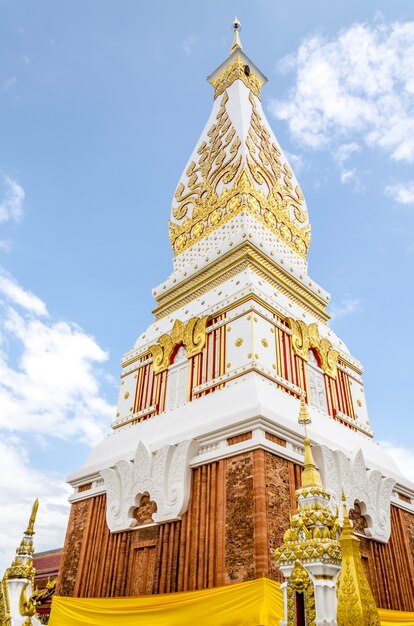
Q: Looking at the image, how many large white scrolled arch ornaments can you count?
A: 2